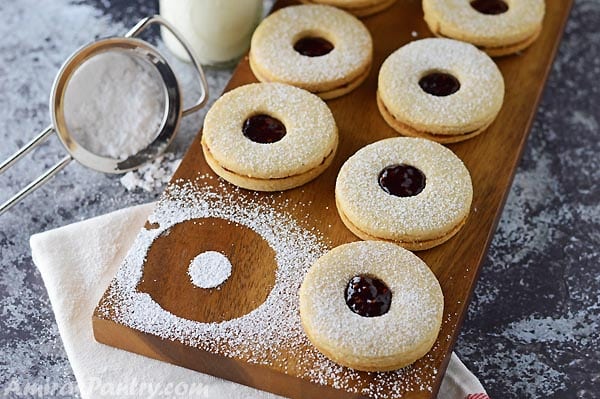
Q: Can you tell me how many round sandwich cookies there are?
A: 7